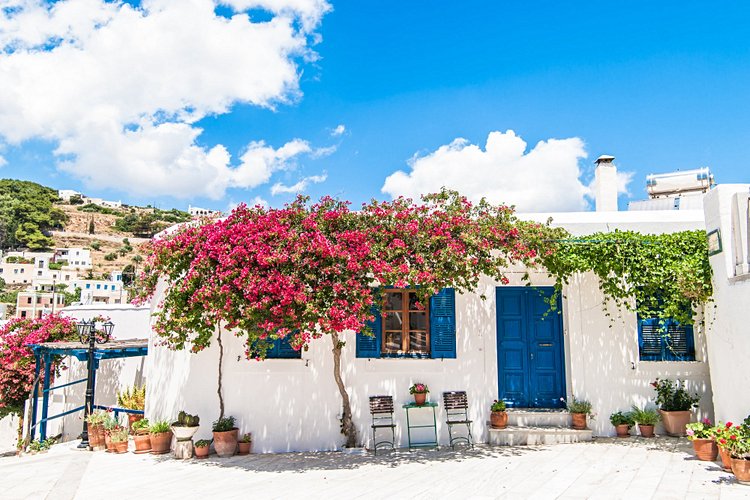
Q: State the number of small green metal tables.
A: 1